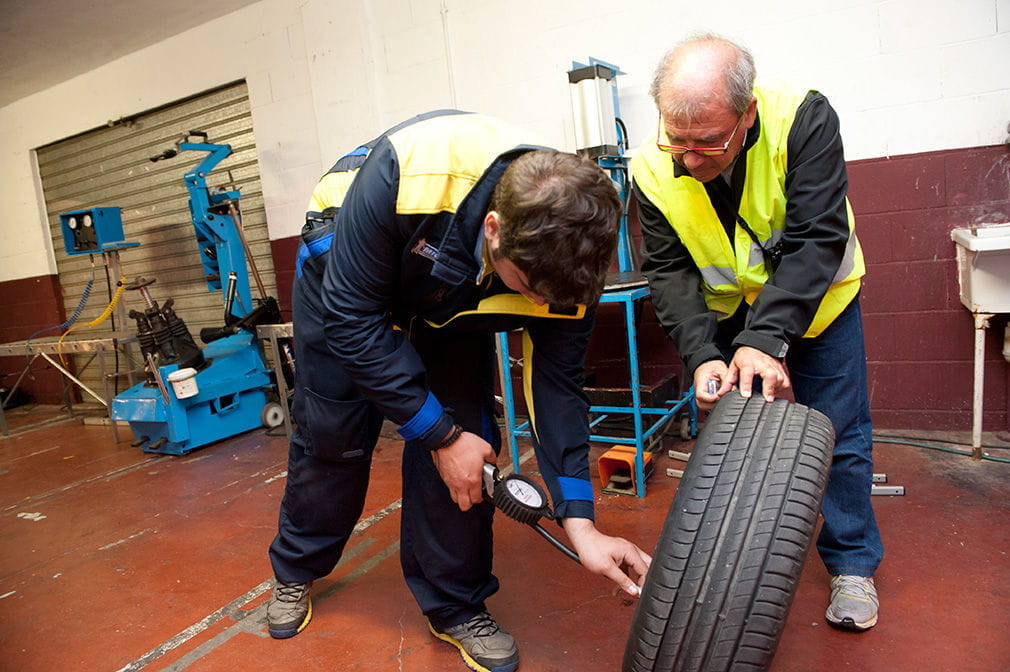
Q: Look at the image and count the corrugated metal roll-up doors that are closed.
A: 1